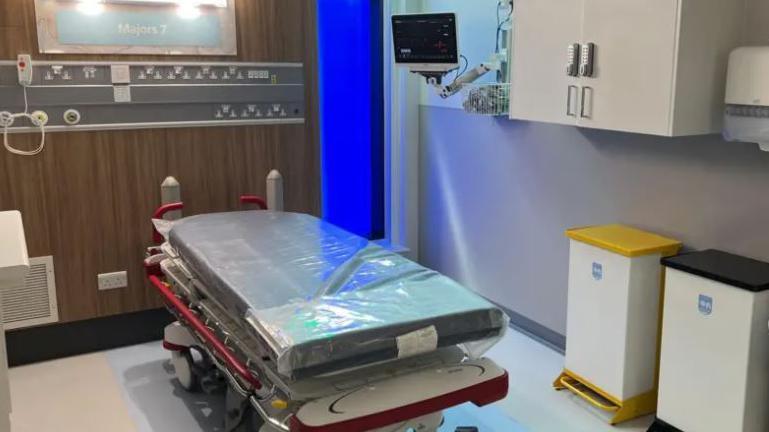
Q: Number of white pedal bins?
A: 2